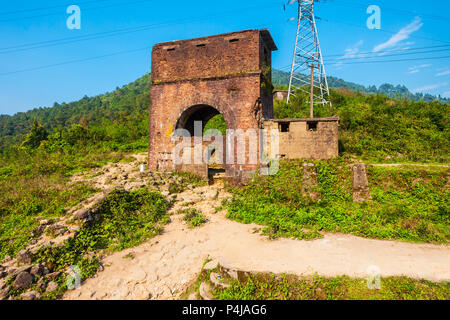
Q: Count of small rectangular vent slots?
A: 3